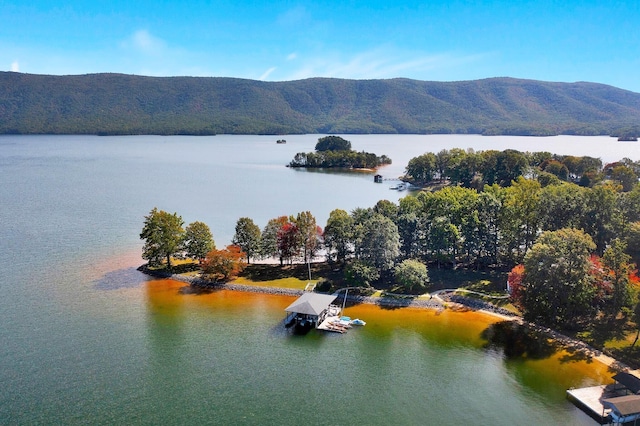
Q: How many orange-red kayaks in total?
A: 2